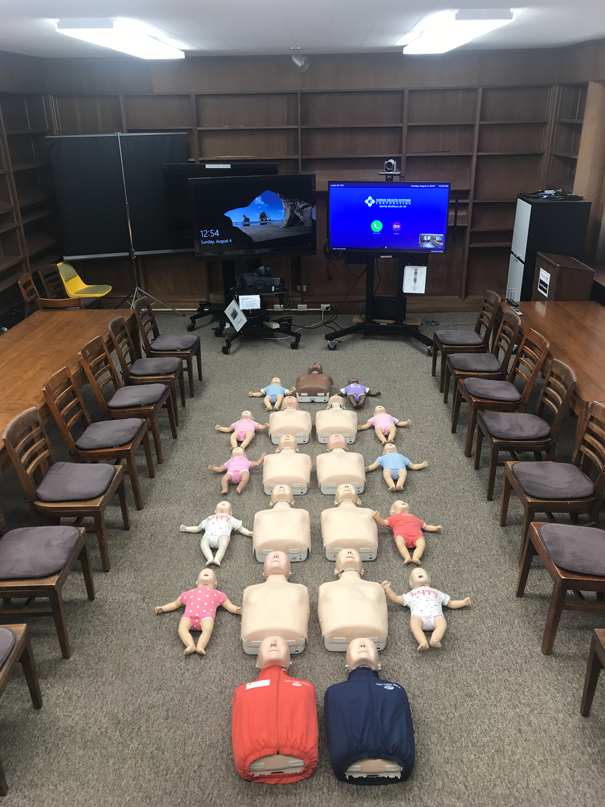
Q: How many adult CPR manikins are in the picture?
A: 11